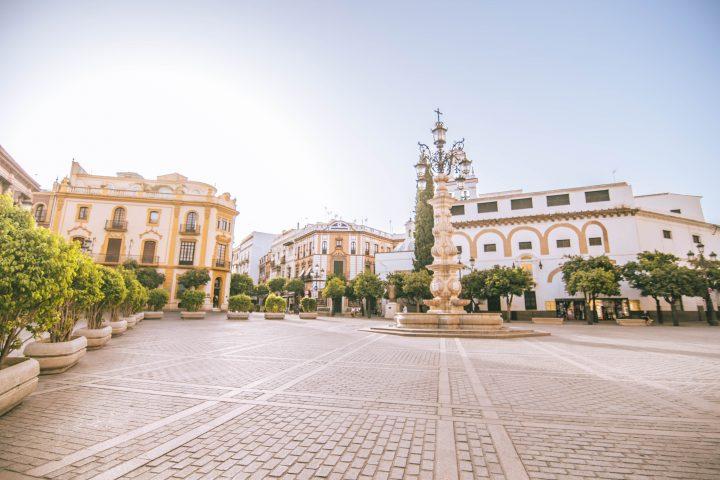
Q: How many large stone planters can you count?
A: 11